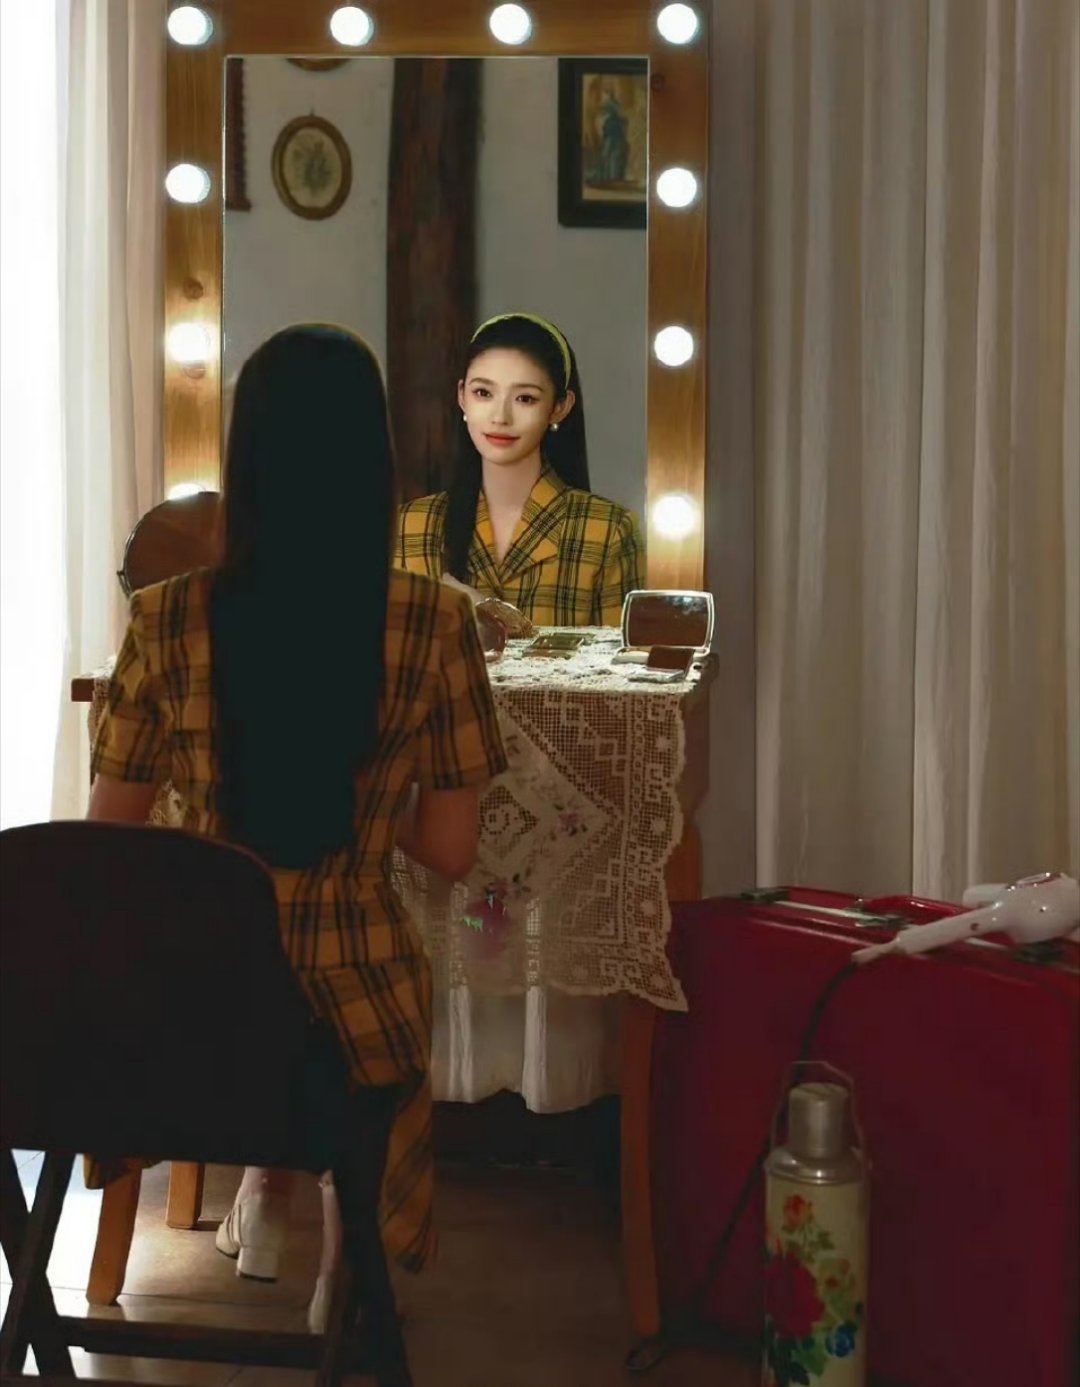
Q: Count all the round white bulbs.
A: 10